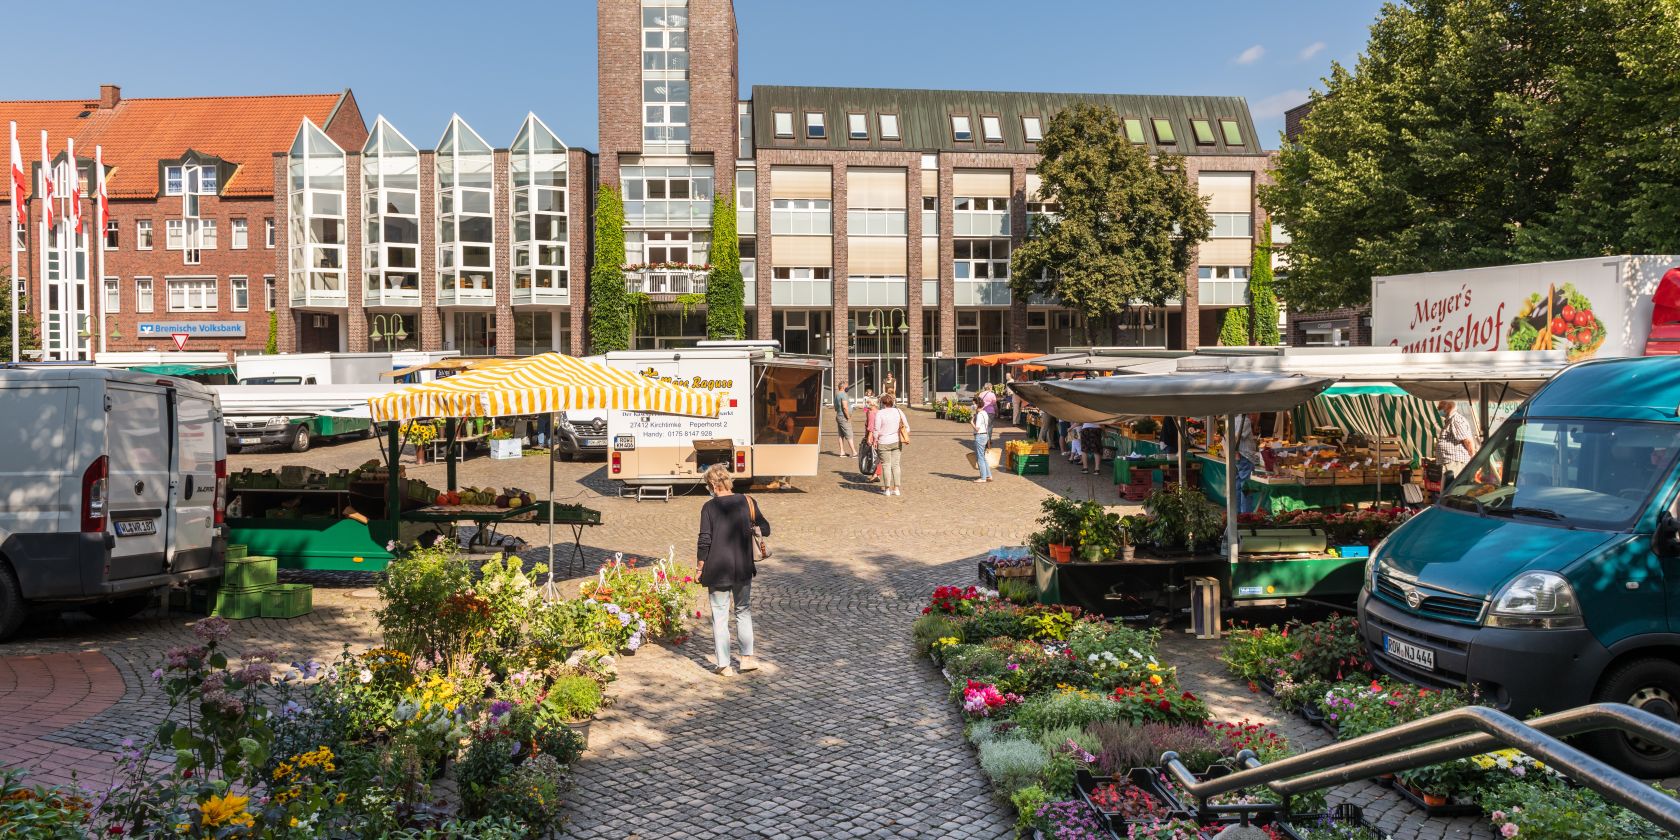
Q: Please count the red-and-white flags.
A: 4